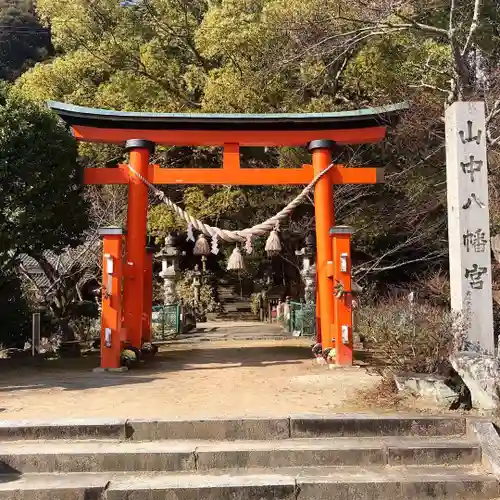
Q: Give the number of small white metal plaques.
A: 4